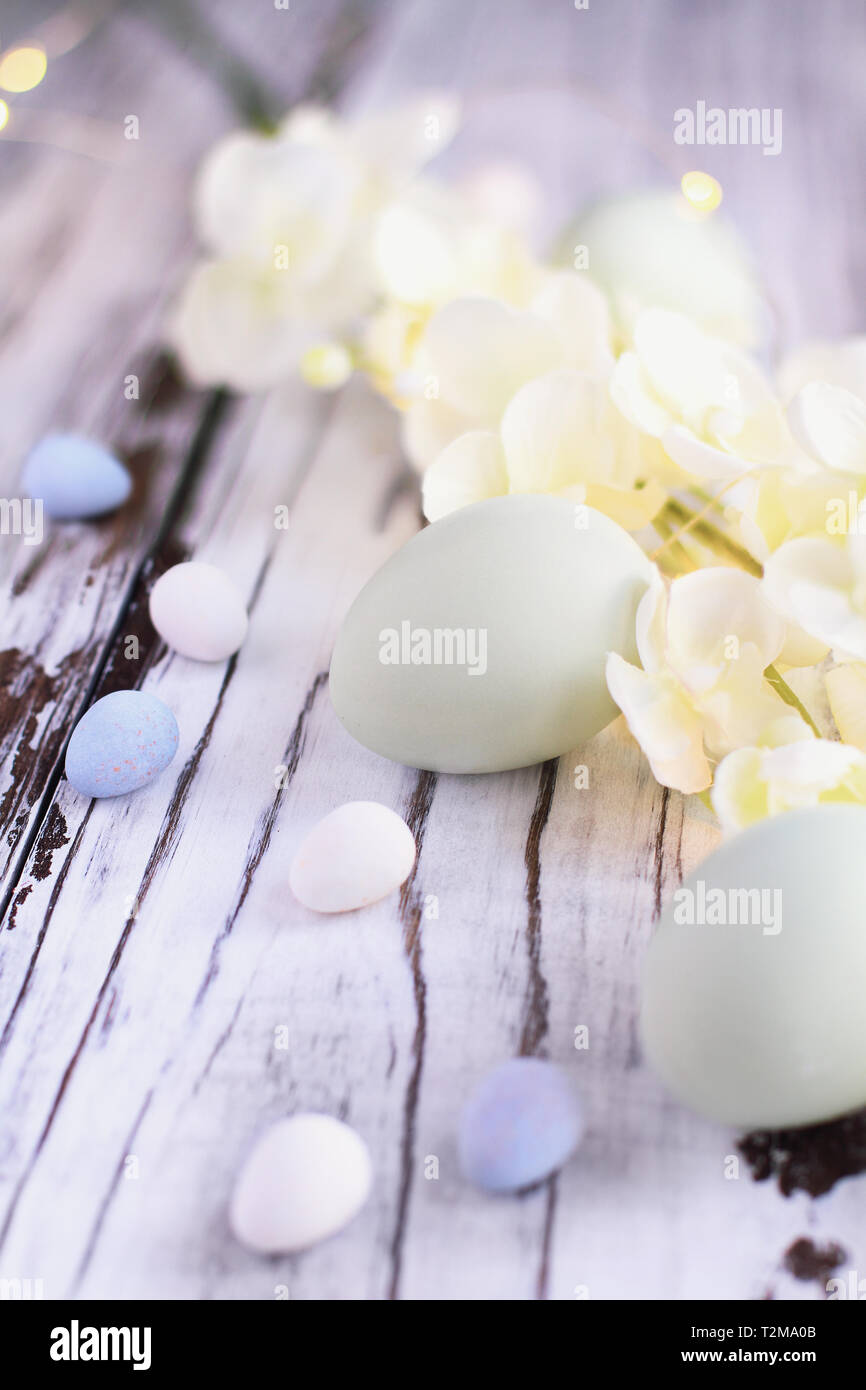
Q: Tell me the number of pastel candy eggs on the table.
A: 6